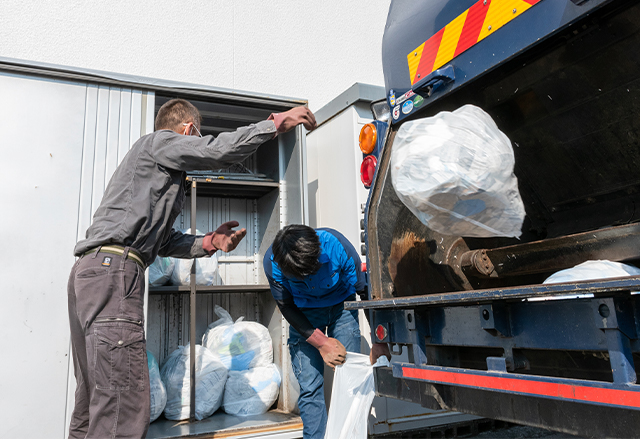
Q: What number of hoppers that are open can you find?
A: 1